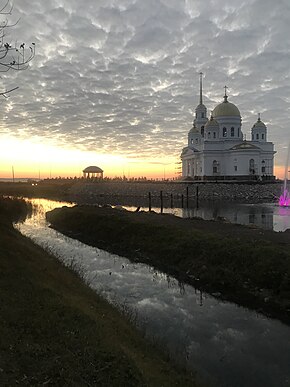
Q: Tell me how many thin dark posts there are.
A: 6